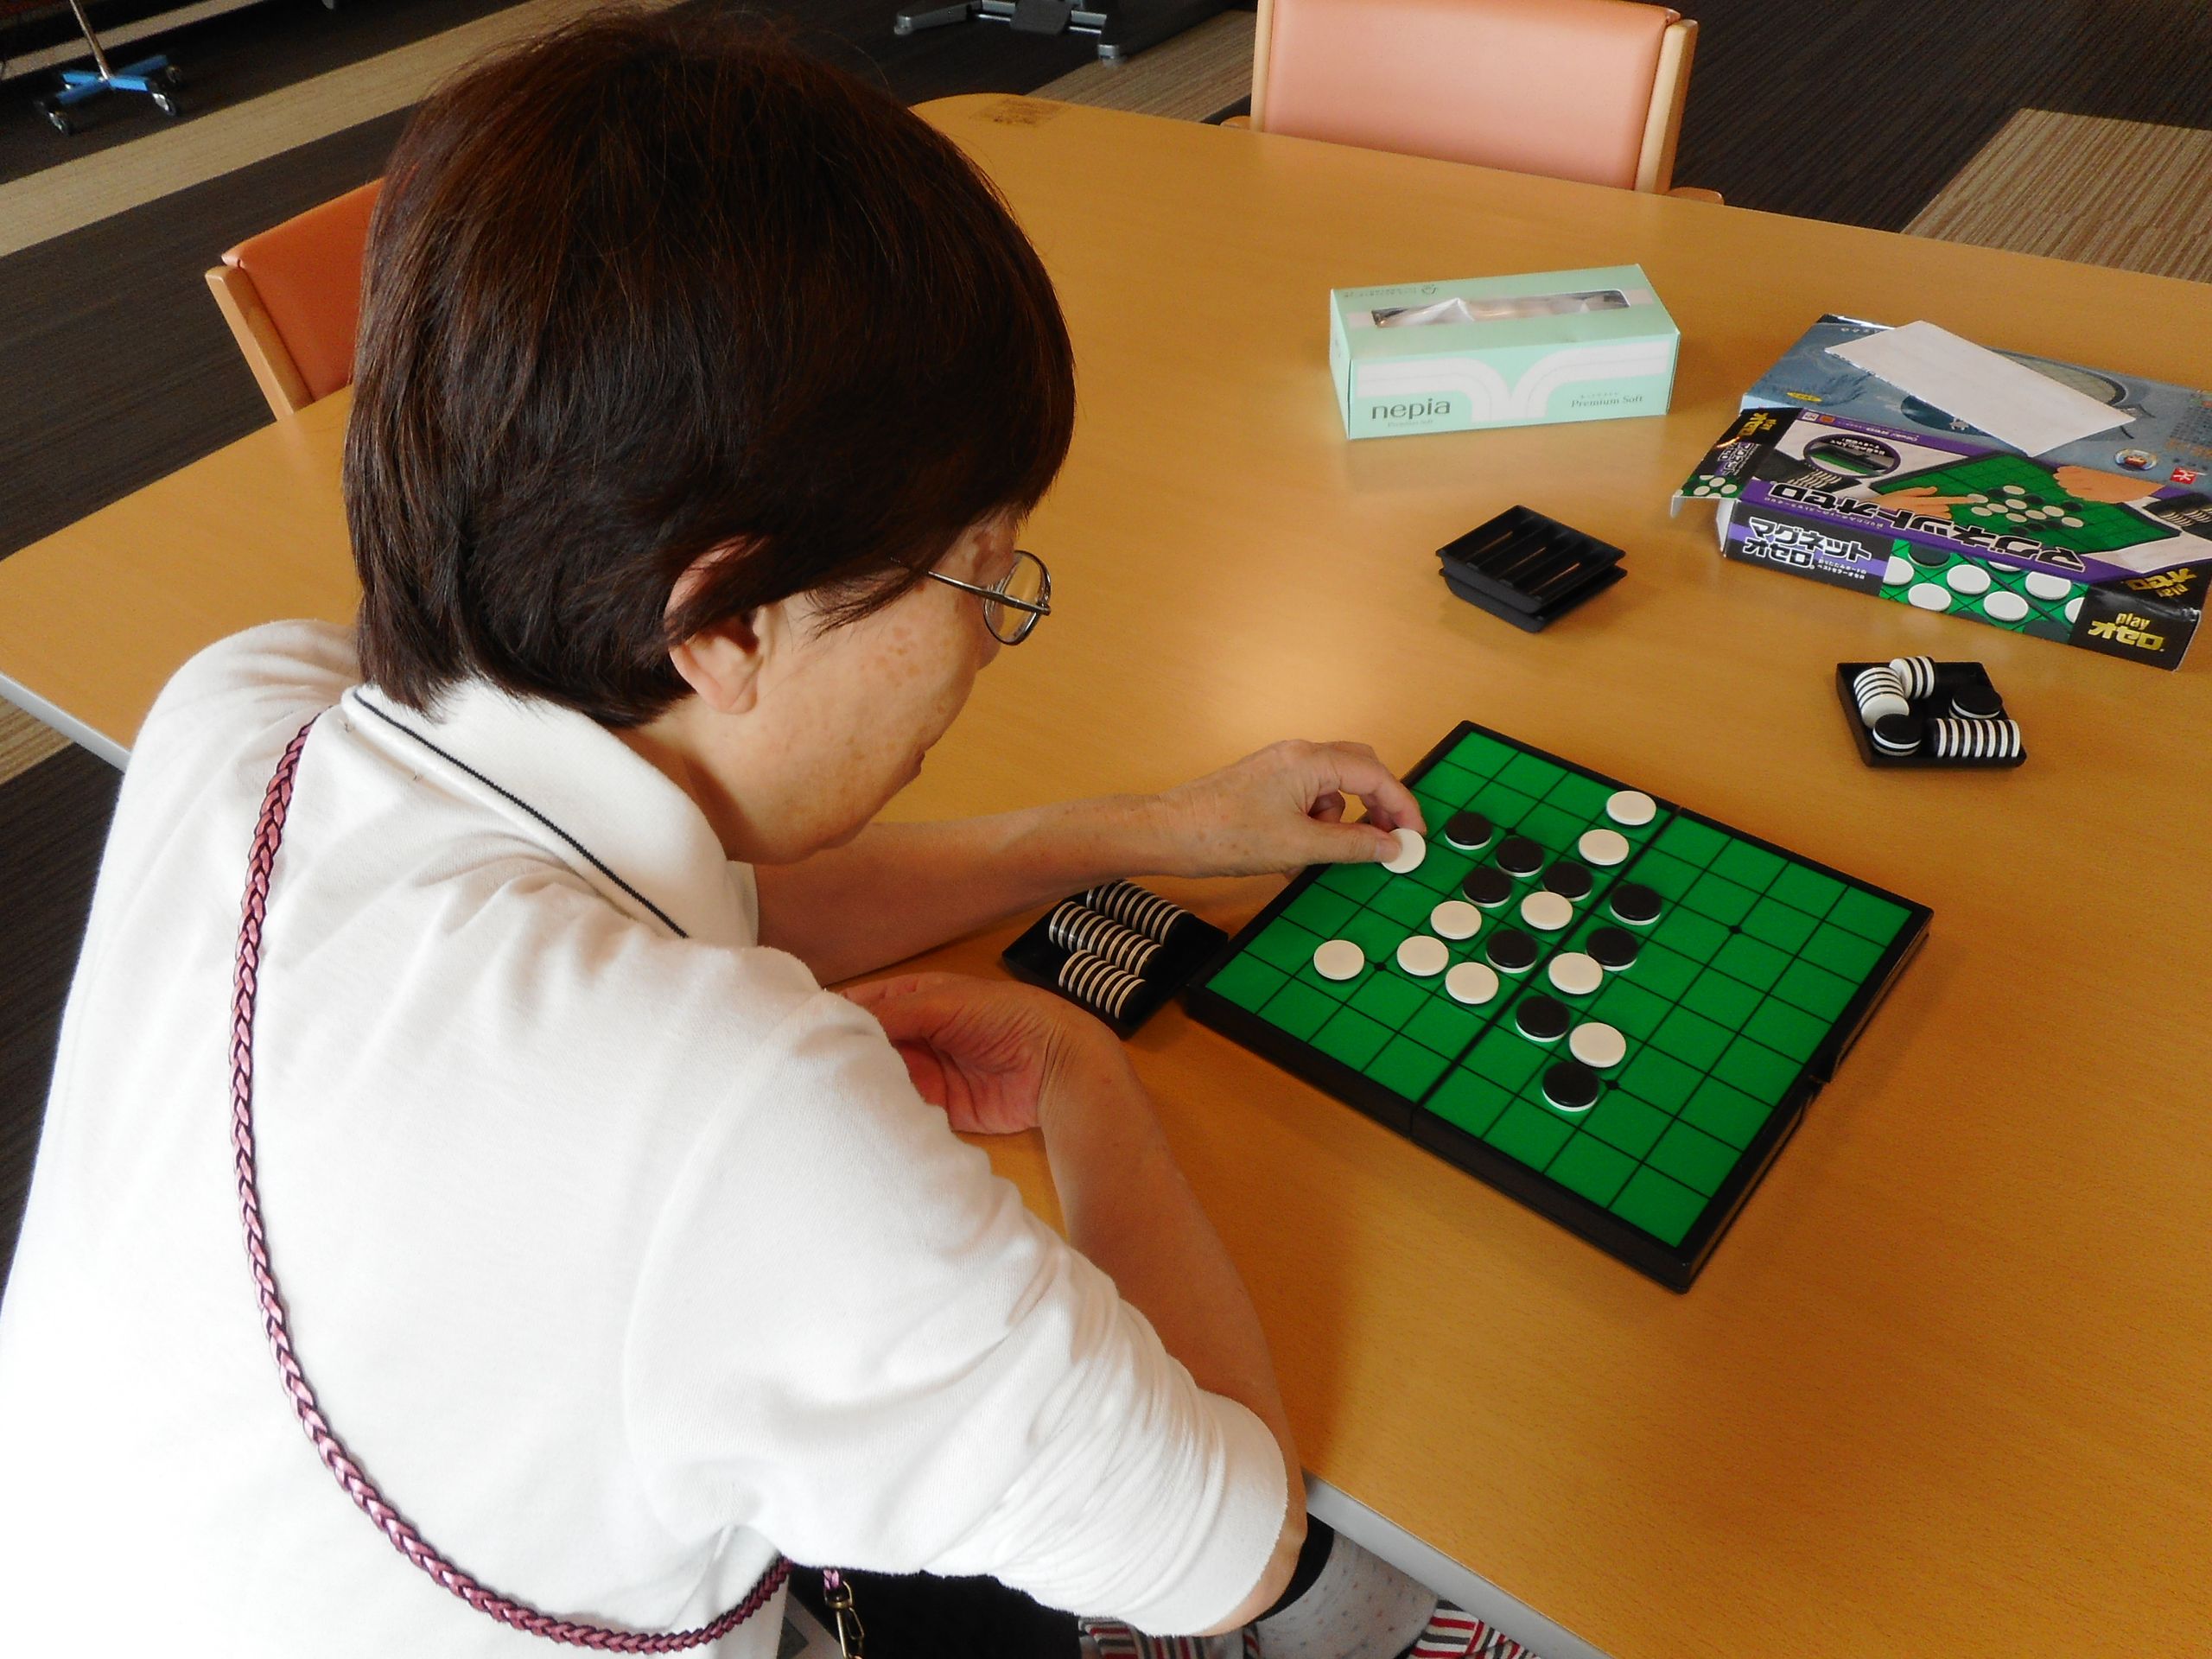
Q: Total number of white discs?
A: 10